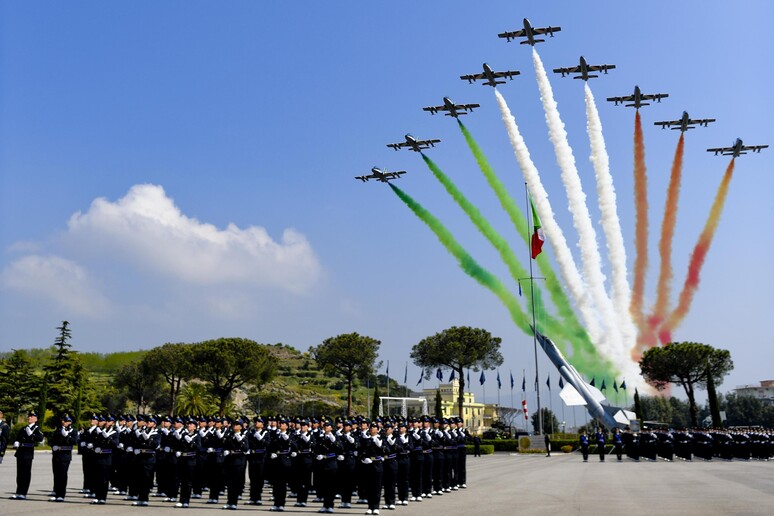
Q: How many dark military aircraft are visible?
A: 9